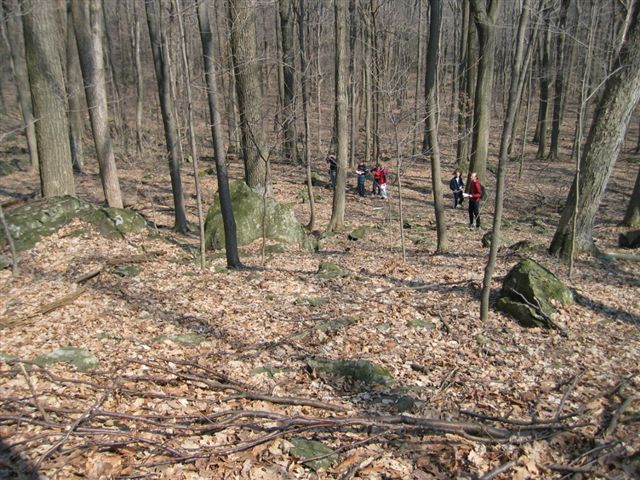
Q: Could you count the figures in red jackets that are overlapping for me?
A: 2